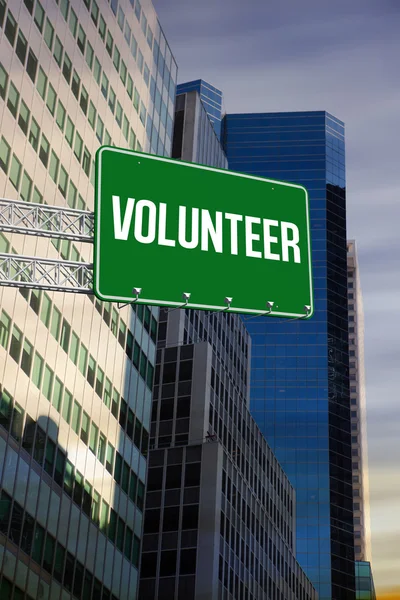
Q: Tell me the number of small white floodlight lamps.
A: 5